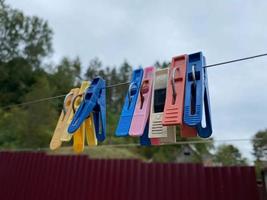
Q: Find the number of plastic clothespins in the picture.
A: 8